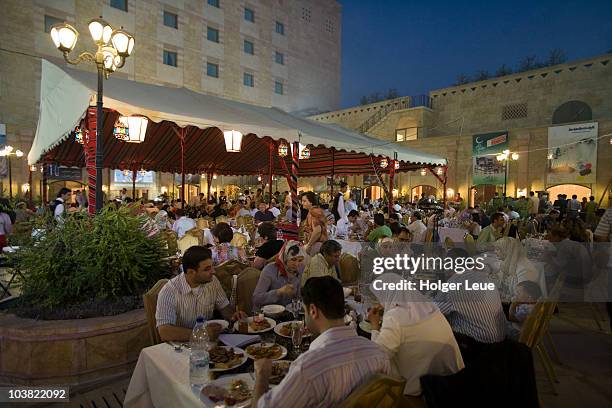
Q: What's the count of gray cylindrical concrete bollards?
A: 0